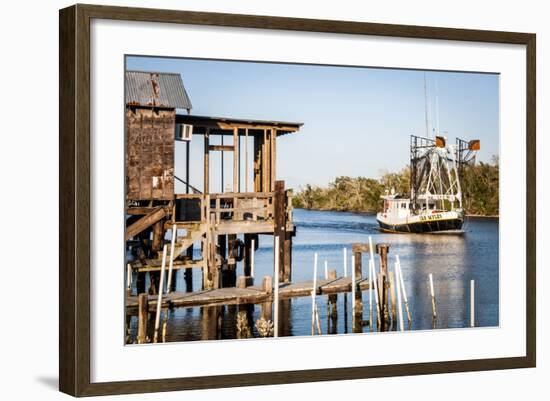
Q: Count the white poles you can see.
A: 15